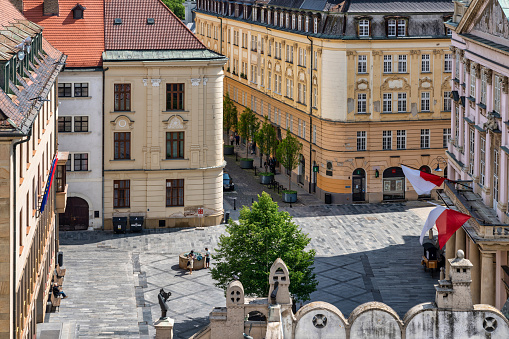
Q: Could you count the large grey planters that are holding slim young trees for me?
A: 4